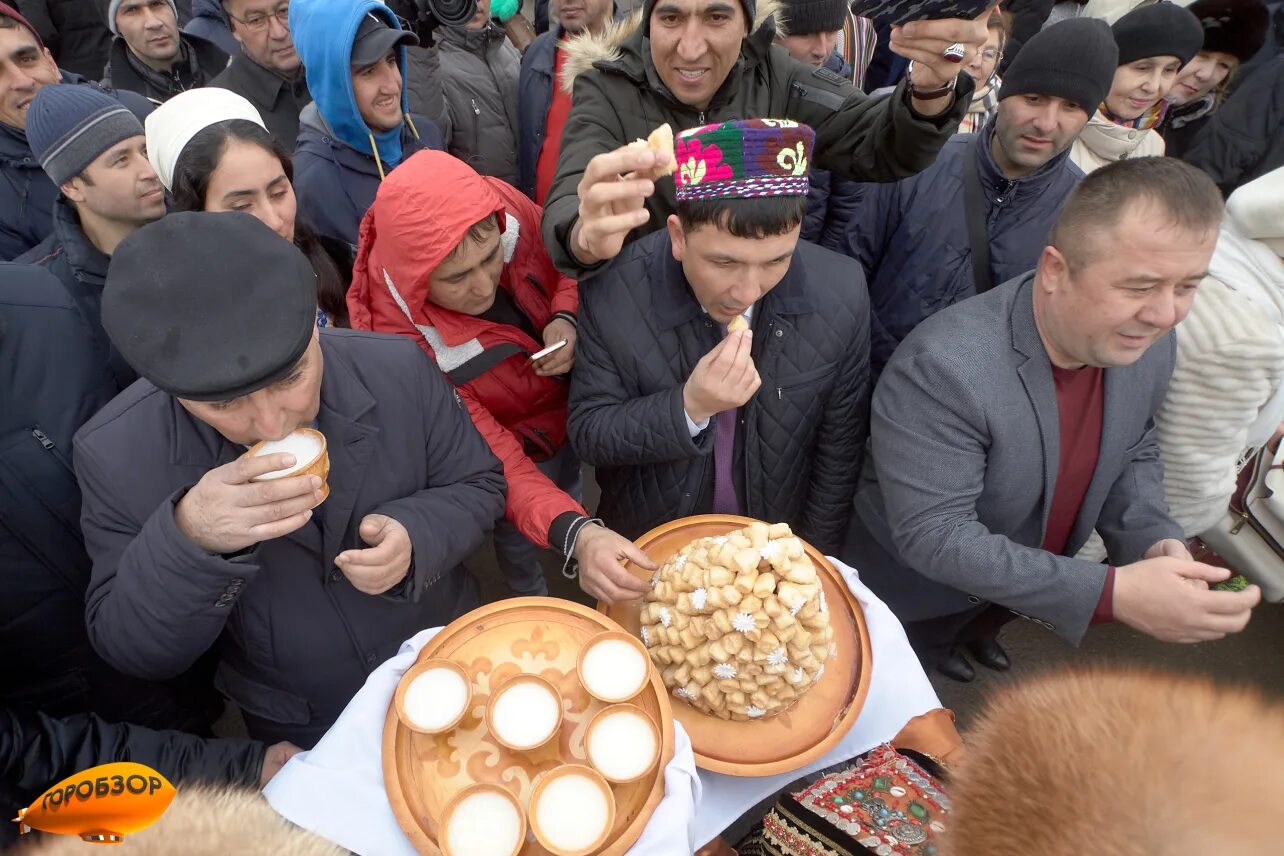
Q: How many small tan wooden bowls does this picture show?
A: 7